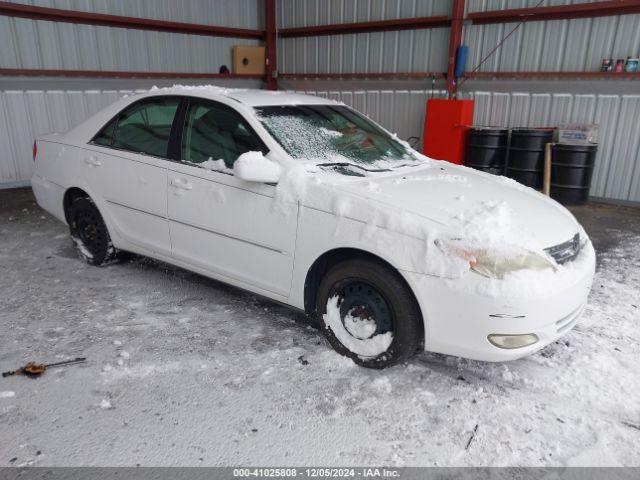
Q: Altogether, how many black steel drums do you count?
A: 3